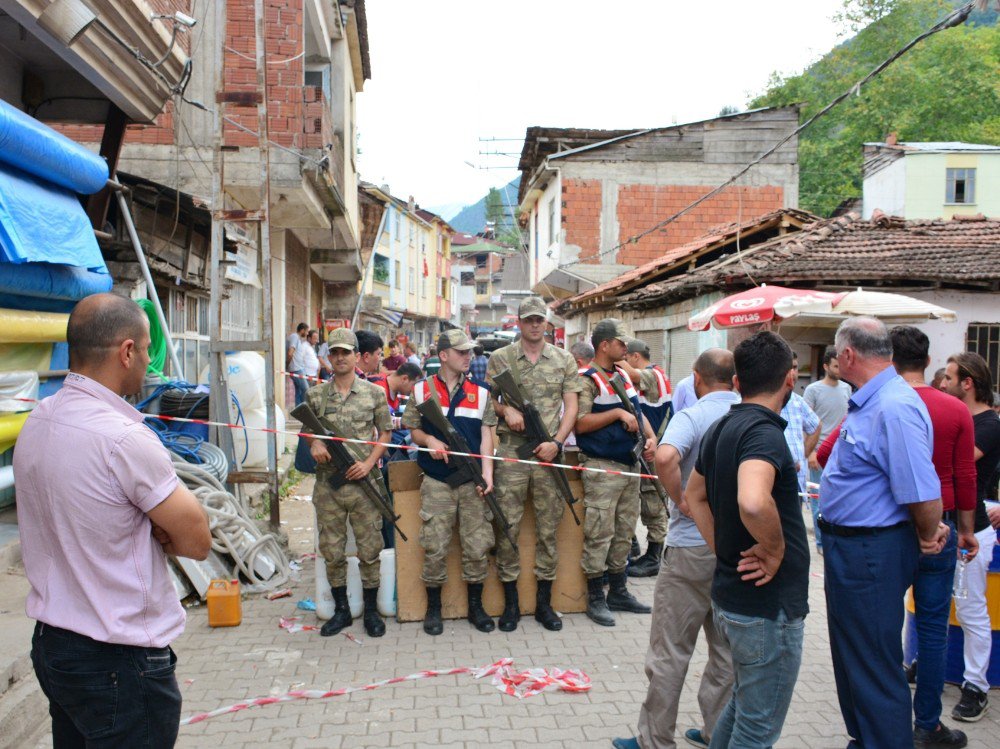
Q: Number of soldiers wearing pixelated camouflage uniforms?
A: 5